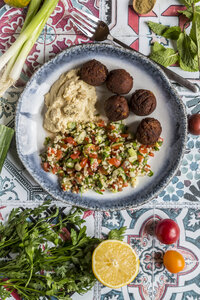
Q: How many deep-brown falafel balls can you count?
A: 5